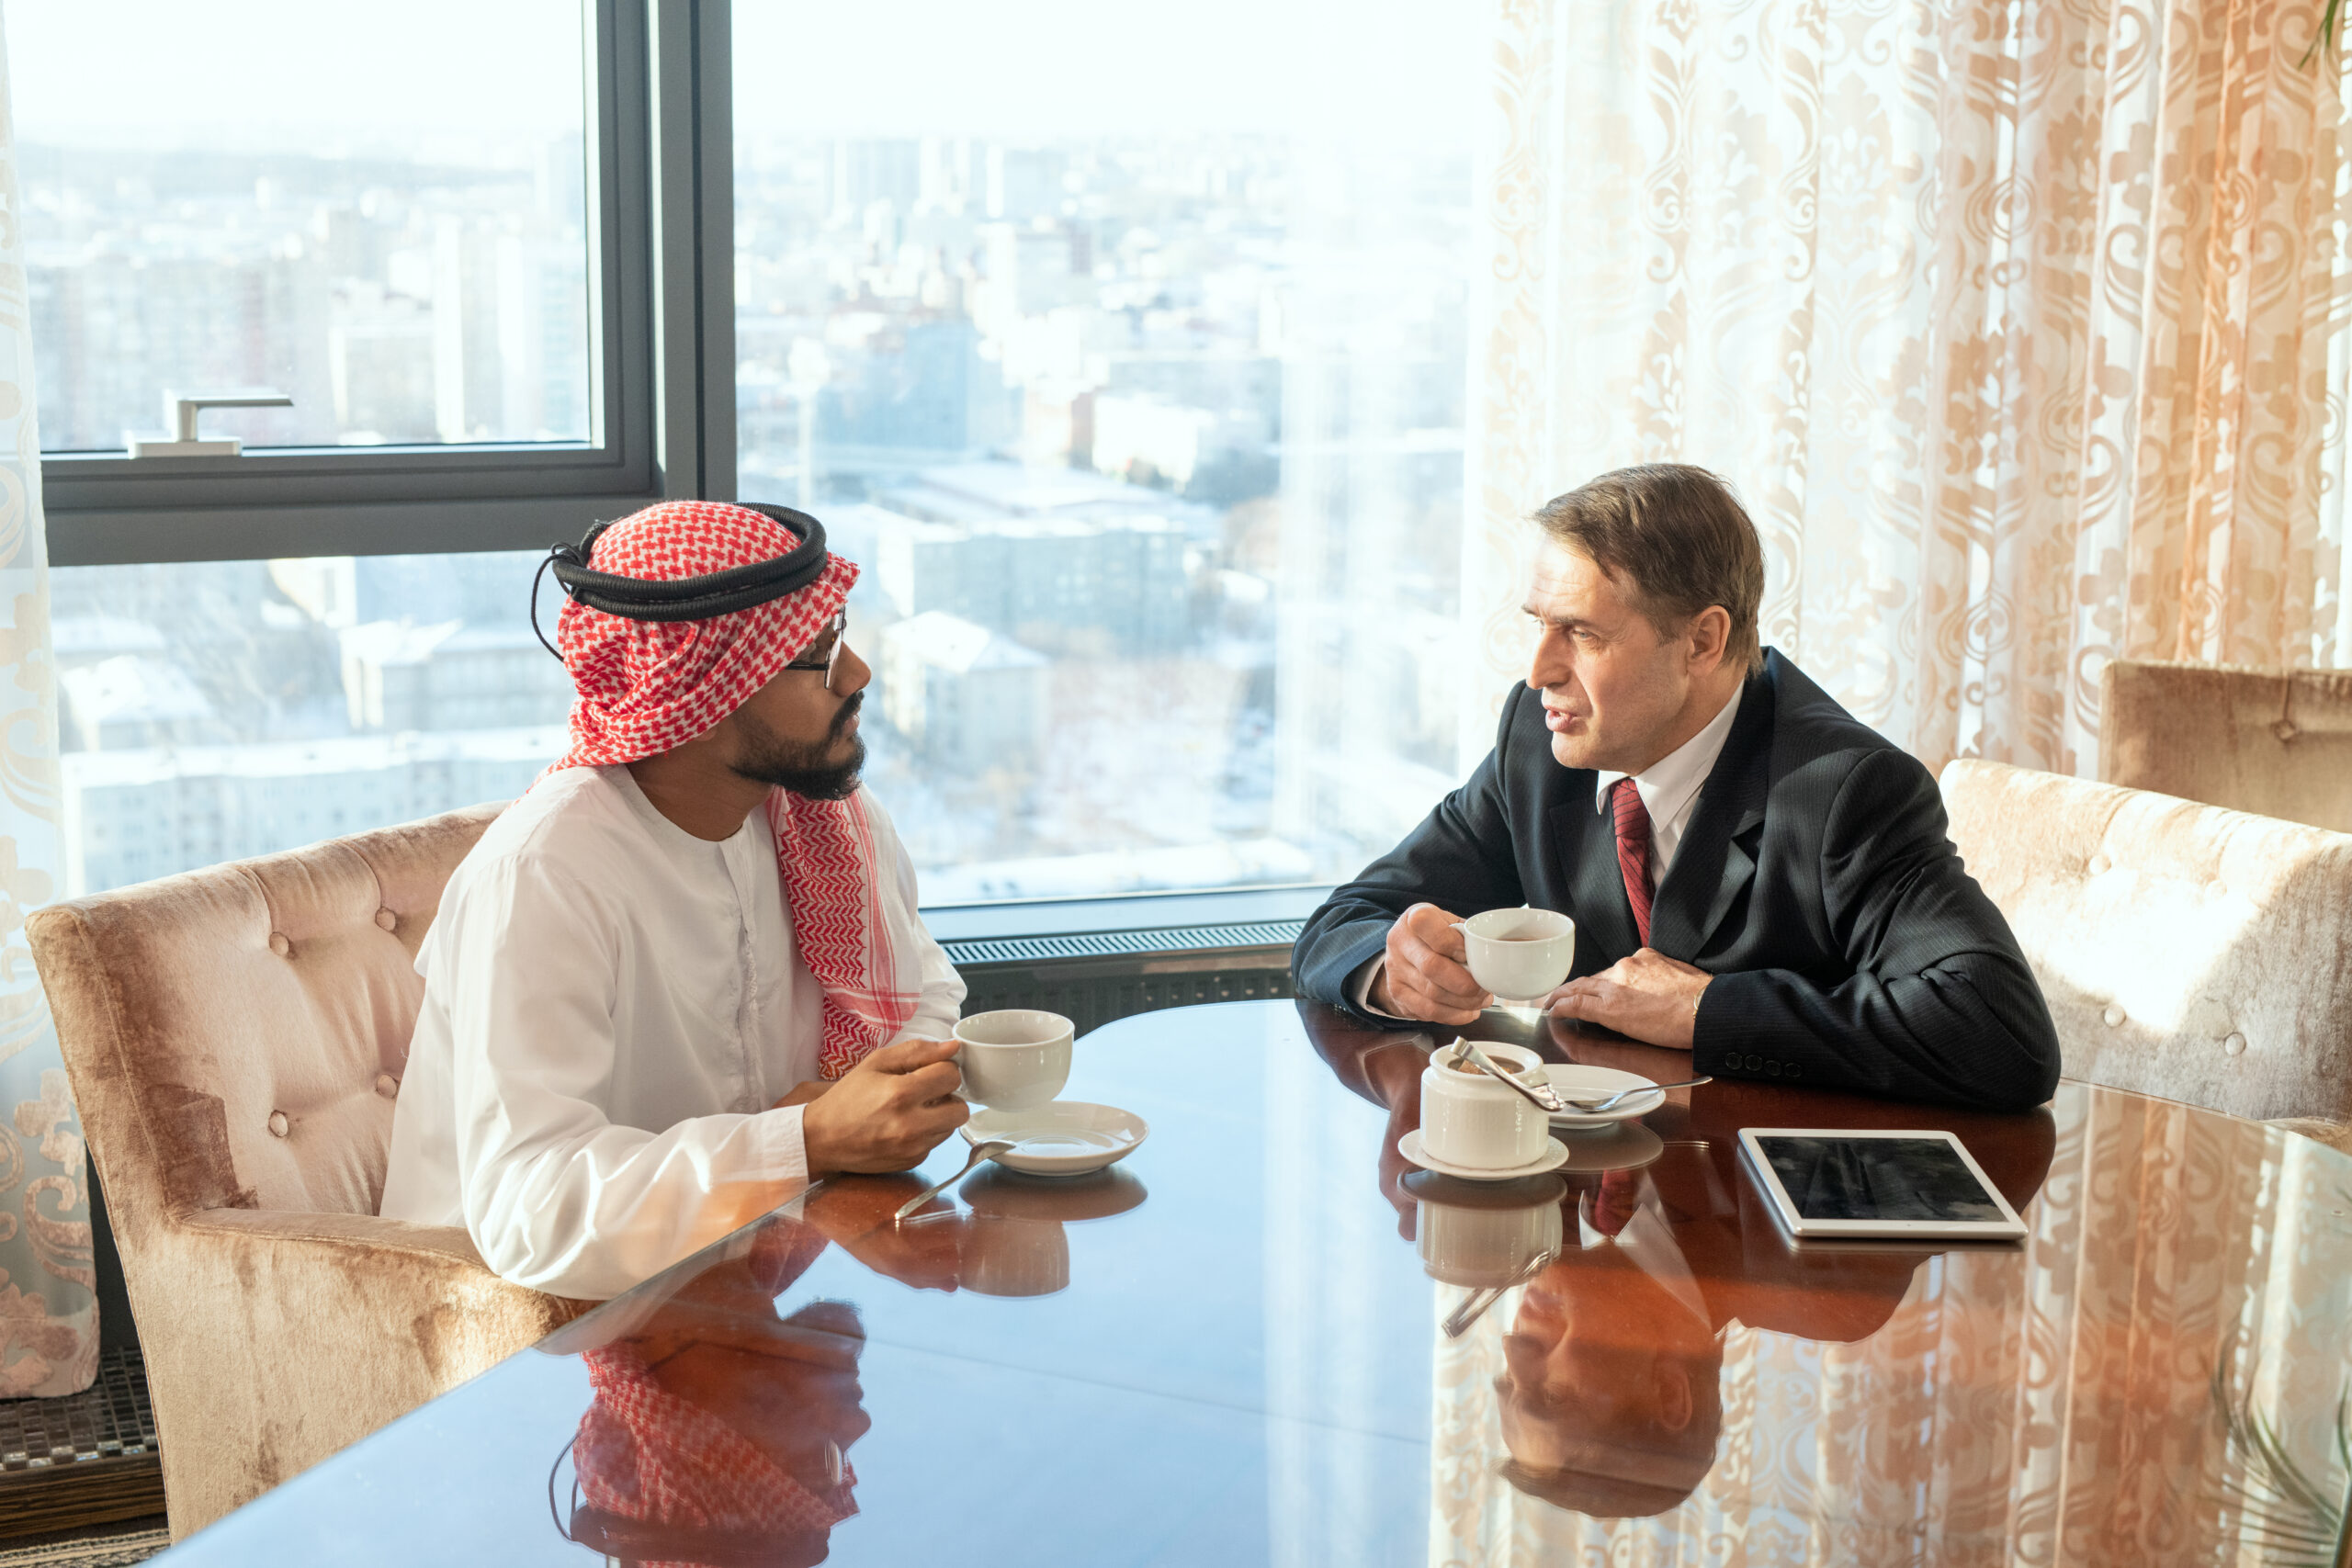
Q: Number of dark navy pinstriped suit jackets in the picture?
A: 1